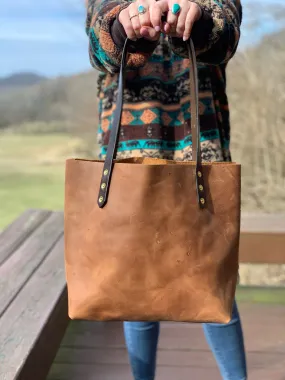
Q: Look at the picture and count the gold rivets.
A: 6